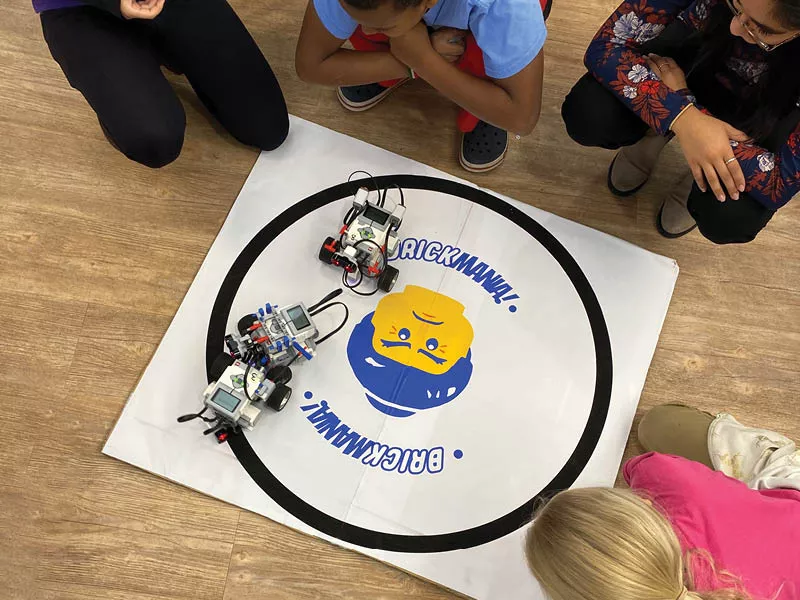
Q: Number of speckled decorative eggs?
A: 0